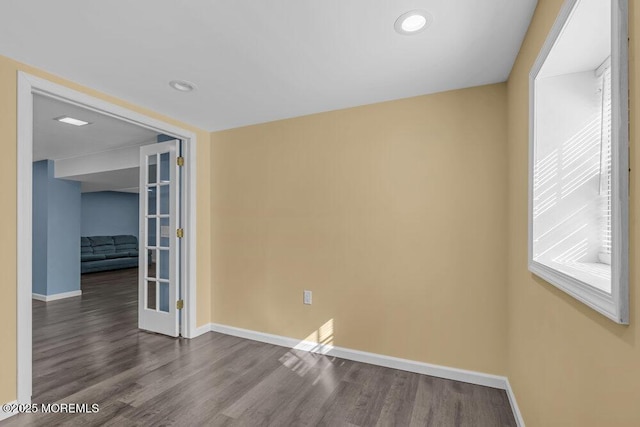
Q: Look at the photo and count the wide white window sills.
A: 1